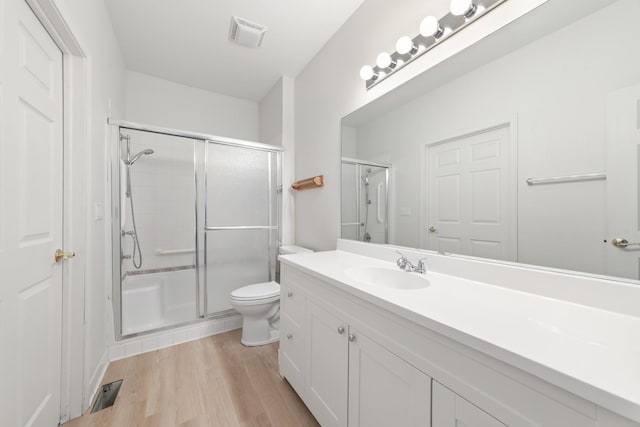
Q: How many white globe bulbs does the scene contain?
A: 5